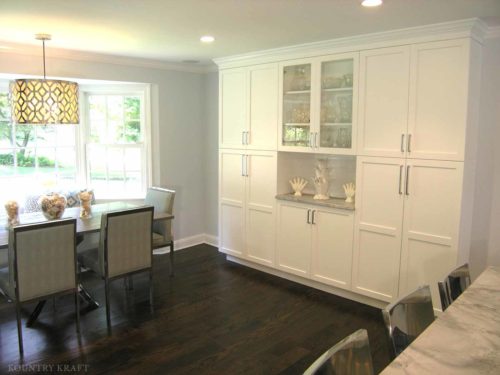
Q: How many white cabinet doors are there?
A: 12